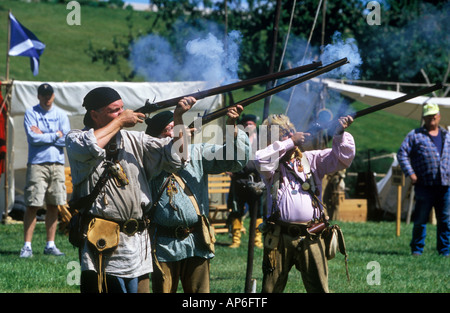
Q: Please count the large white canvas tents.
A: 2